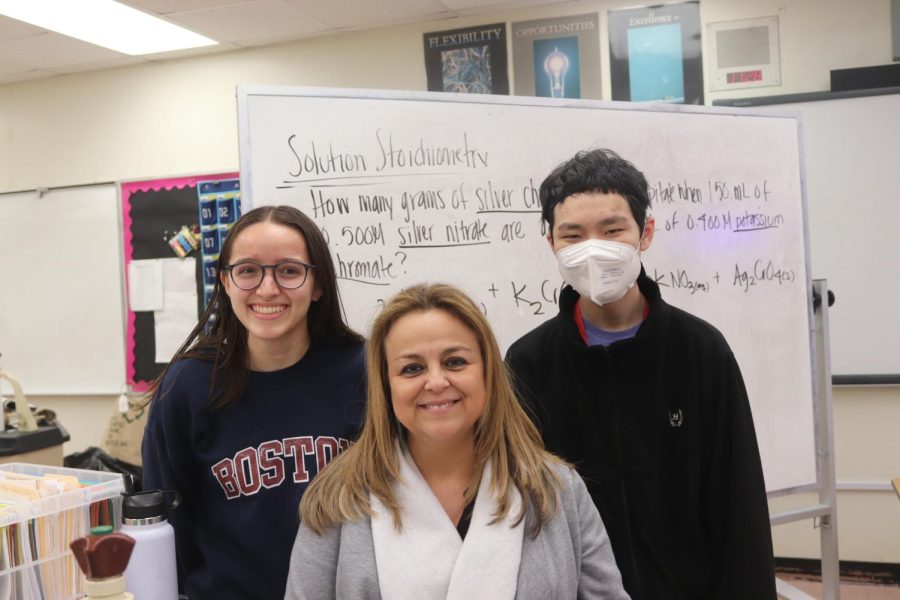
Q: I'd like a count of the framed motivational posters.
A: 3